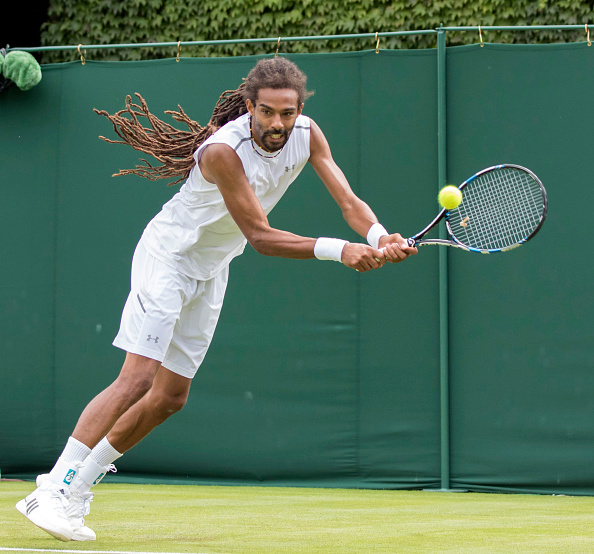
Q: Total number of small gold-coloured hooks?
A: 6